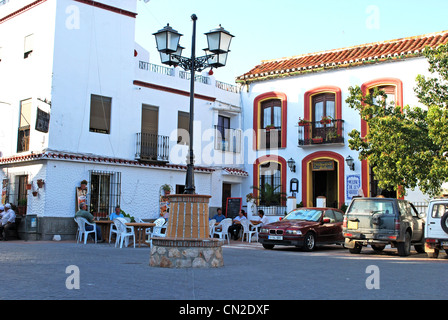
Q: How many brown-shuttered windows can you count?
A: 3